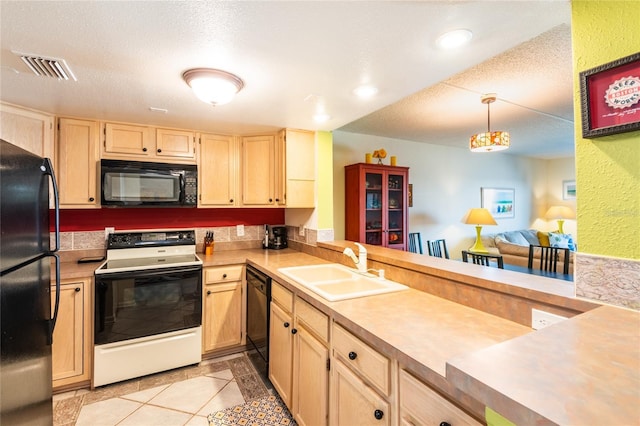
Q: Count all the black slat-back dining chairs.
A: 4